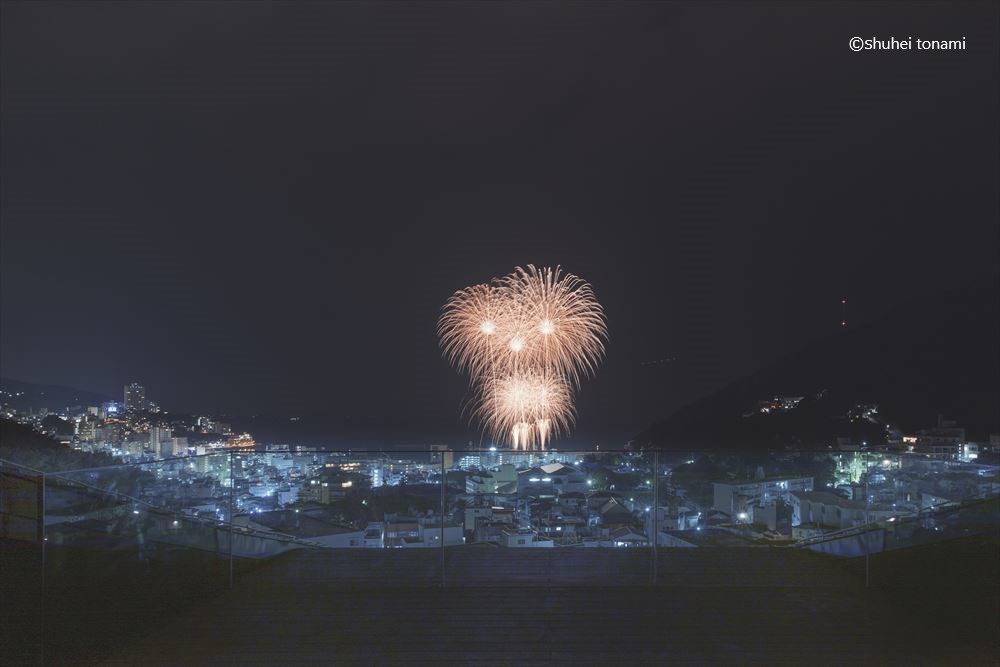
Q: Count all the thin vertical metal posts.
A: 5